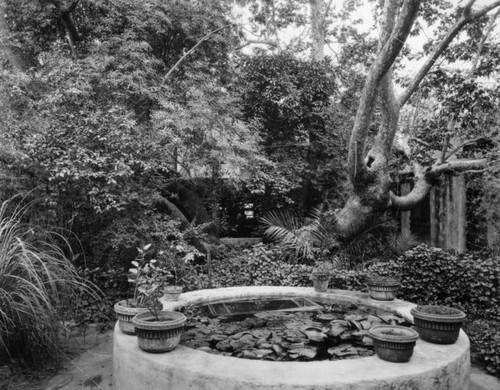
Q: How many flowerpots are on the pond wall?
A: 7